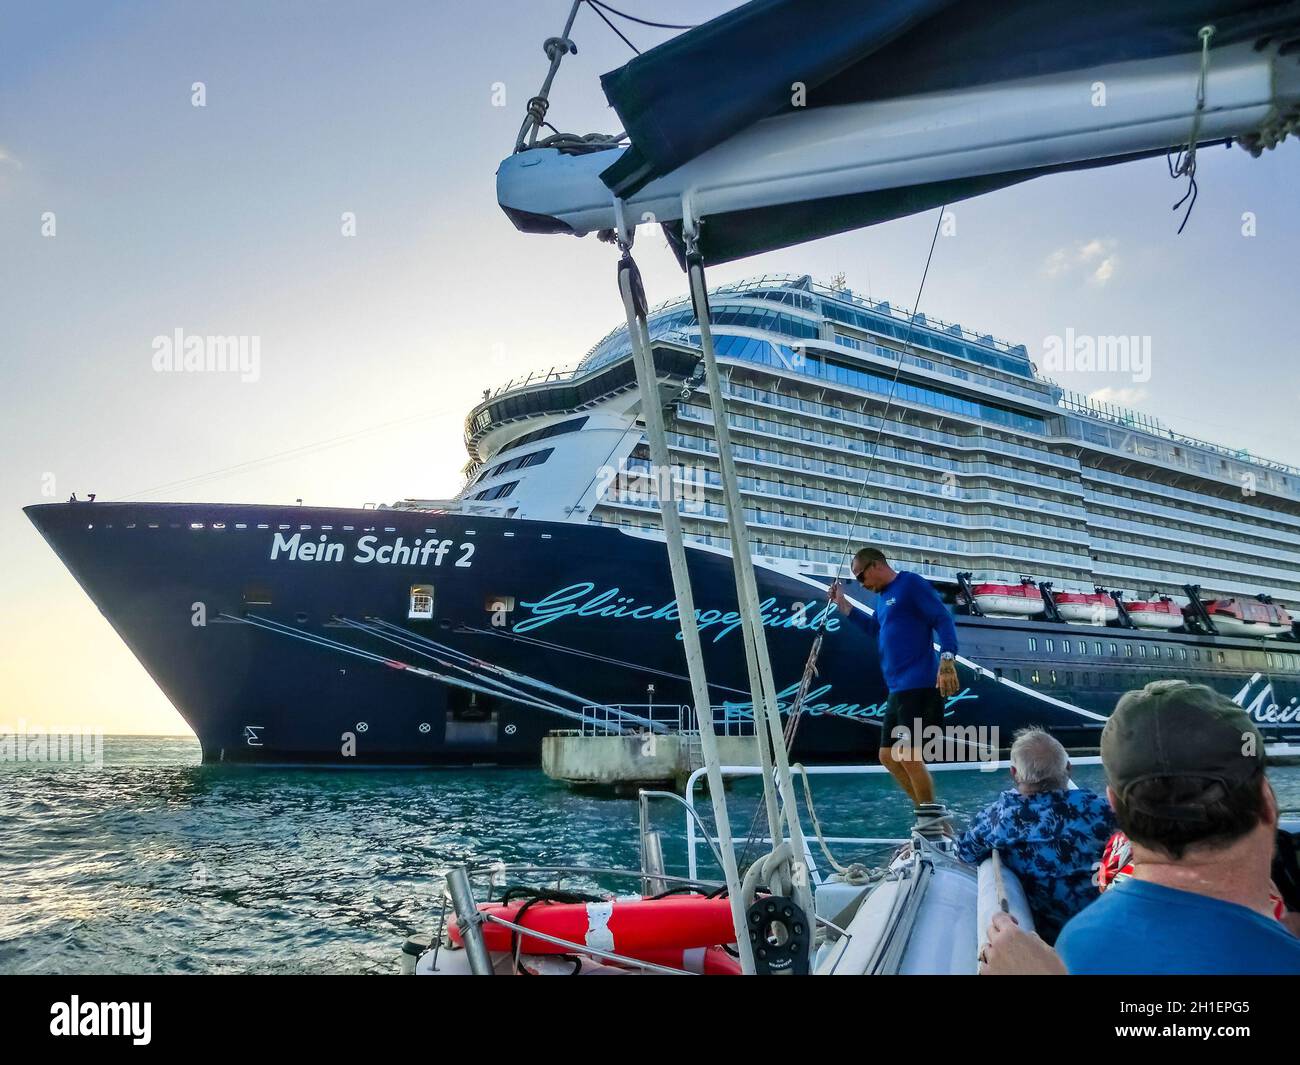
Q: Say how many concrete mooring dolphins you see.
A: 1